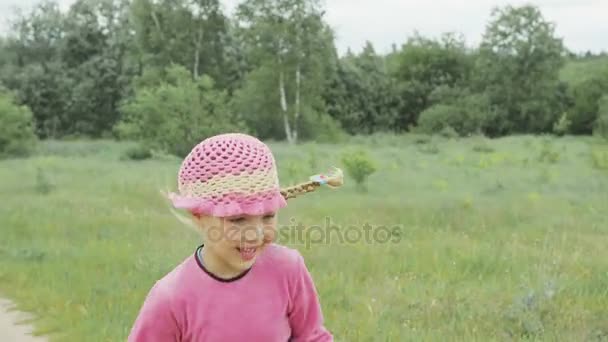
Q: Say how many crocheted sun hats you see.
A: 1